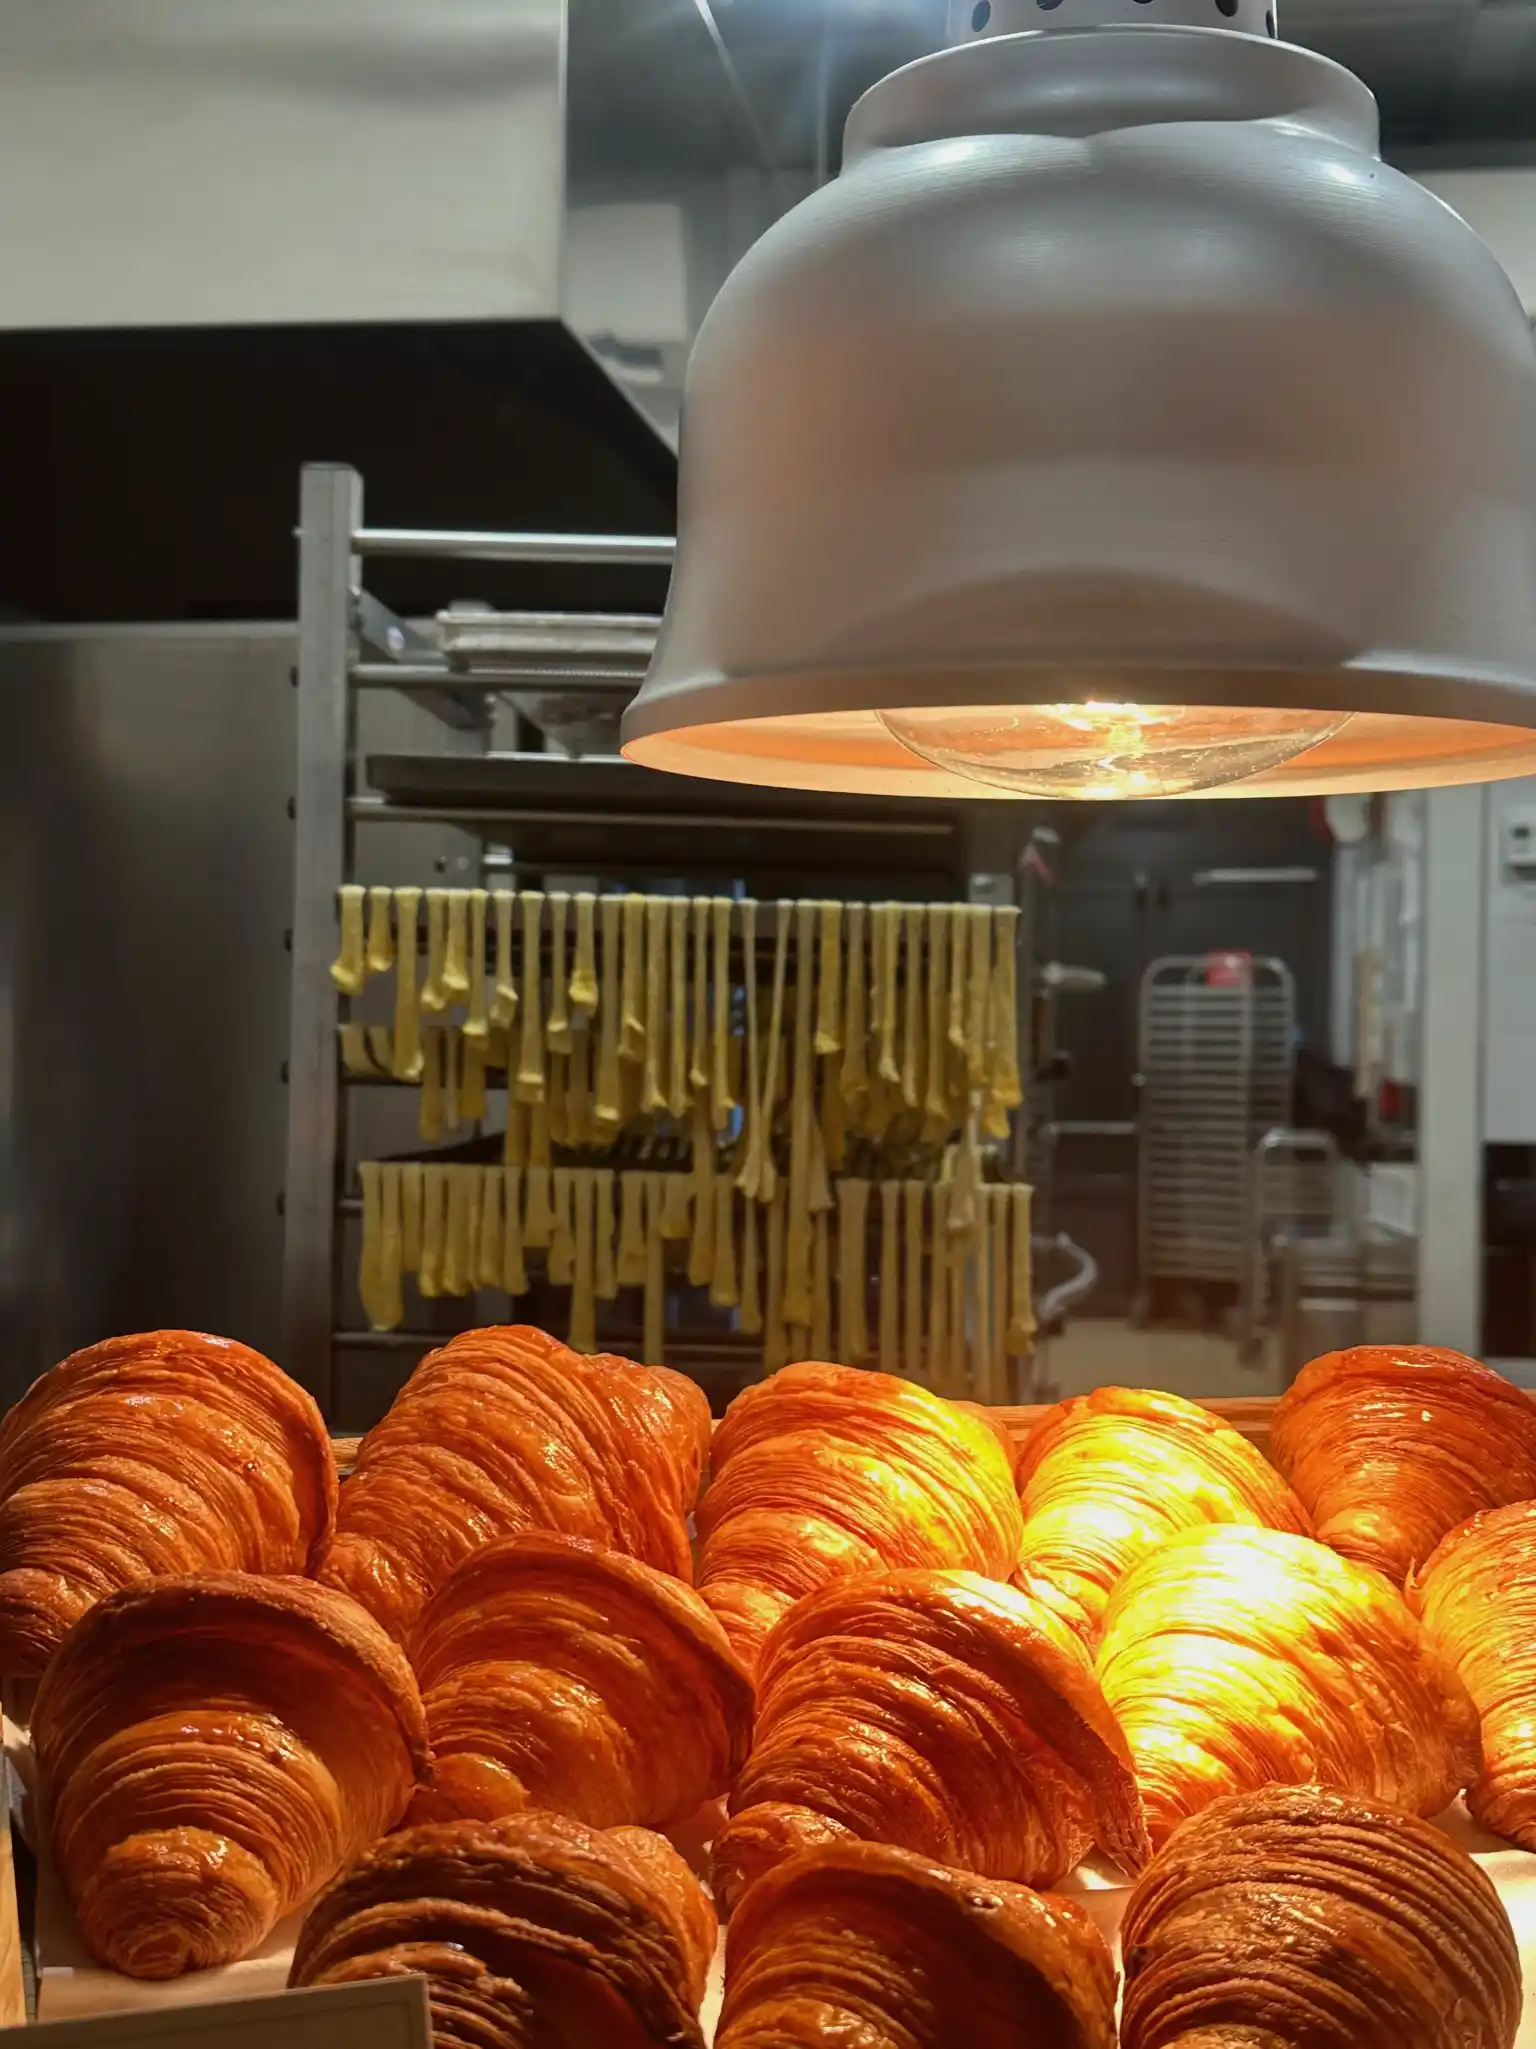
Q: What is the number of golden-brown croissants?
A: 13